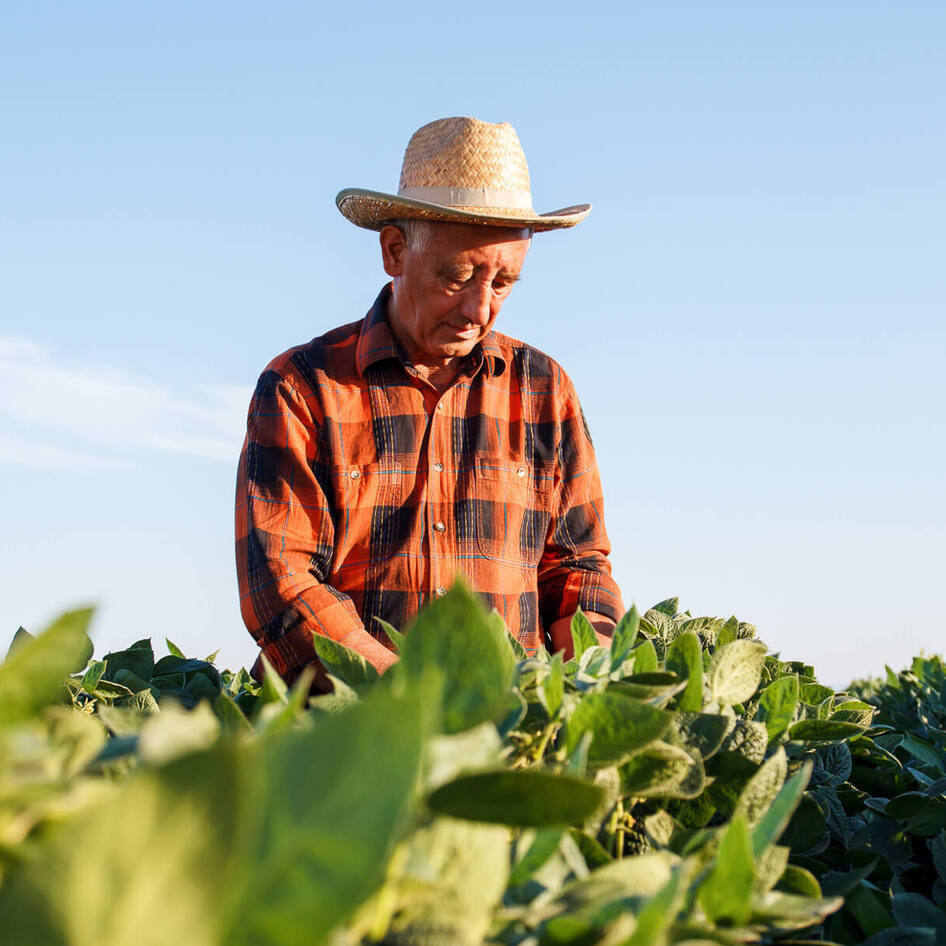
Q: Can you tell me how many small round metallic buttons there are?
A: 6